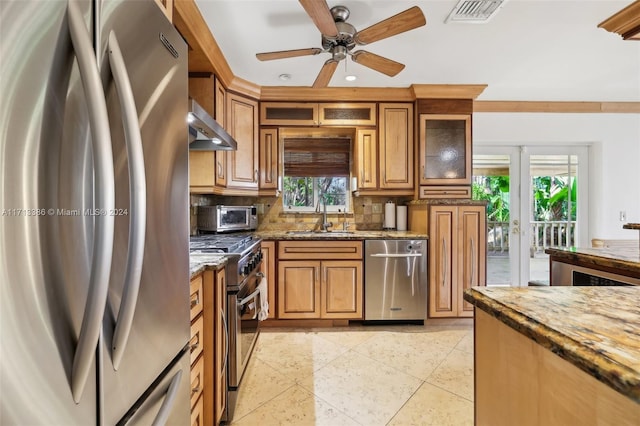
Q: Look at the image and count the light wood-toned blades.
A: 5